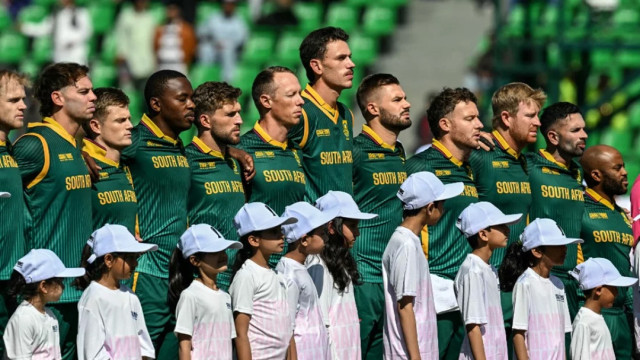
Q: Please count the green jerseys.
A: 12